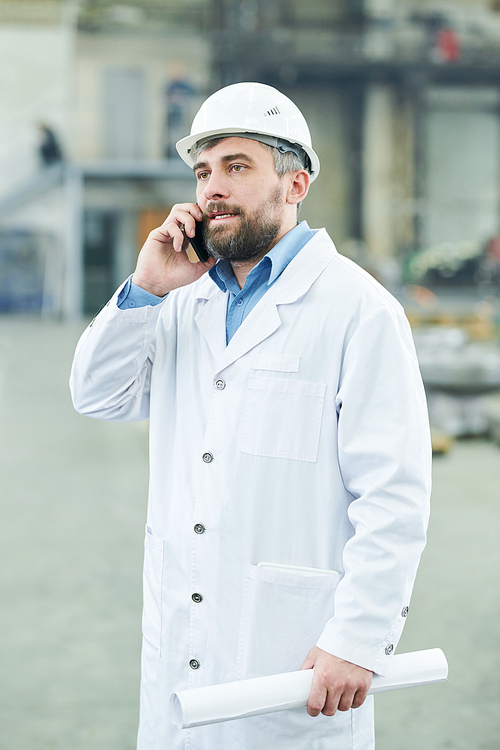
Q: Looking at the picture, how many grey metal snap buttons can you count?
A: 7